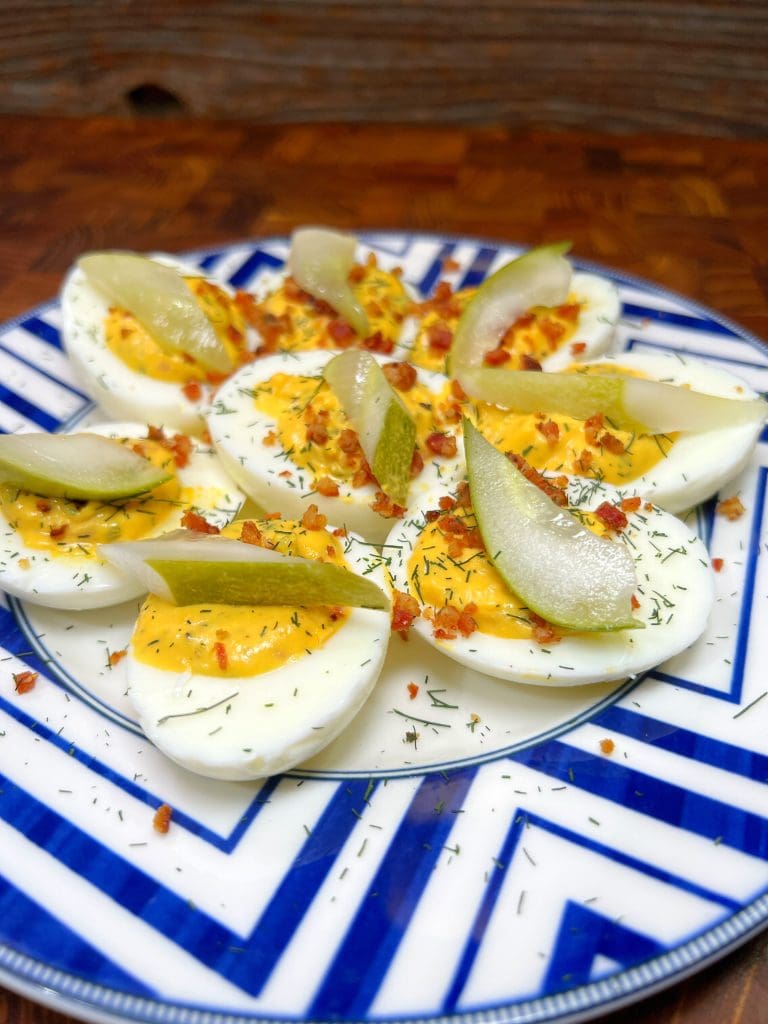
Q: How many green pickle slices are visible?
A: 8